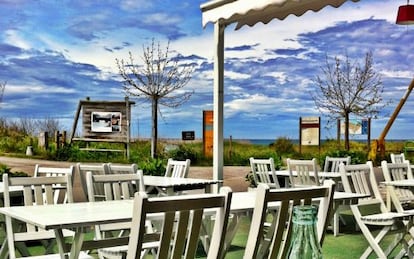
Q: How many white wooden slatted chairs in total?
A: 14